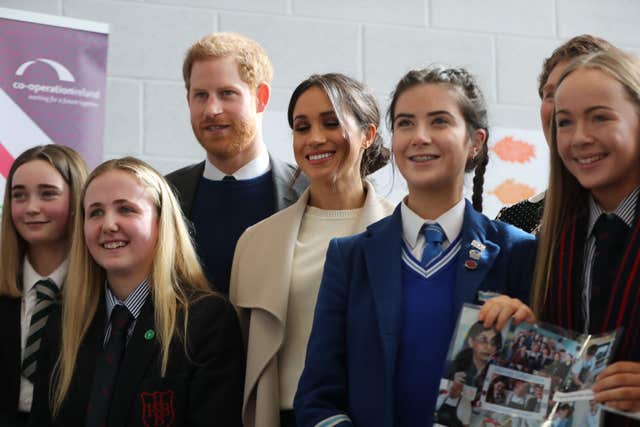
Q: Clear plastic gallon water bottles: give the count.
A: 0